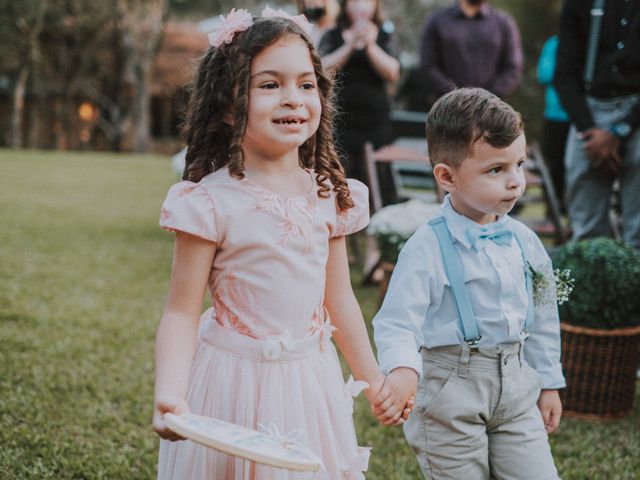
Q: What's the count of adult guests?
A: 5